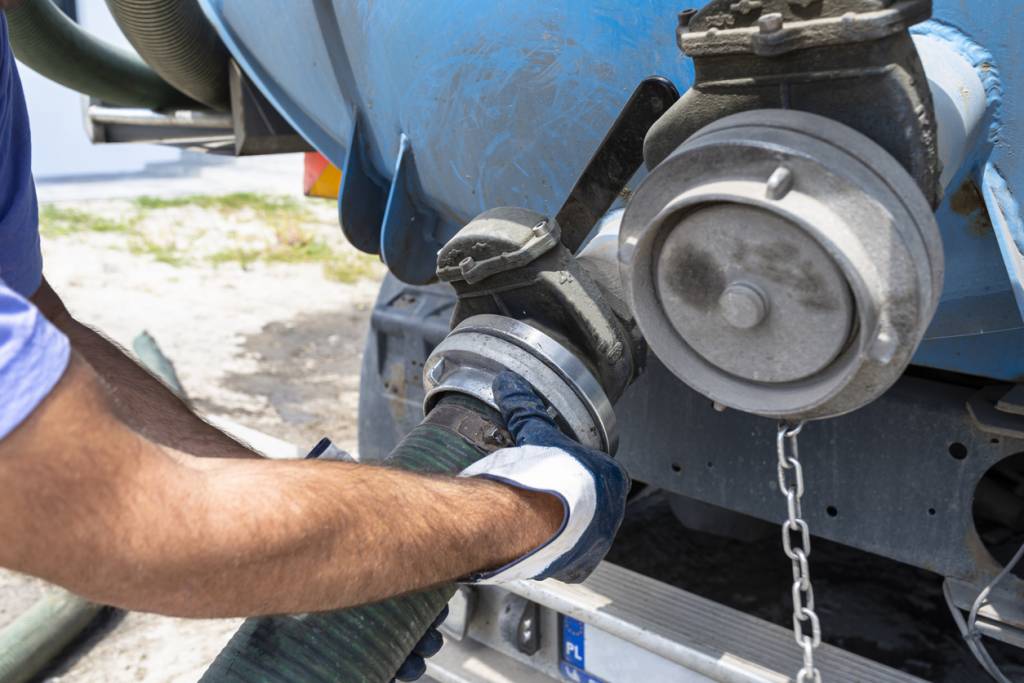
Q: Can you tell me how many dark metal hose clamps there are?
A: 1